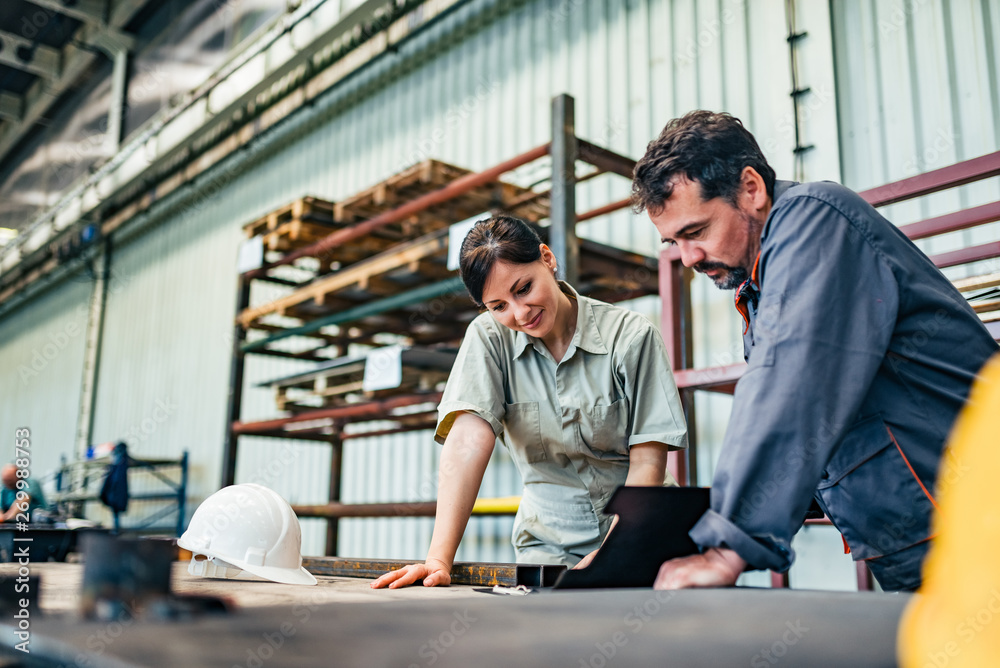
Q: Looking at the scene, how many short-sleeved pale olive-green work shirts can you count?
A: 1